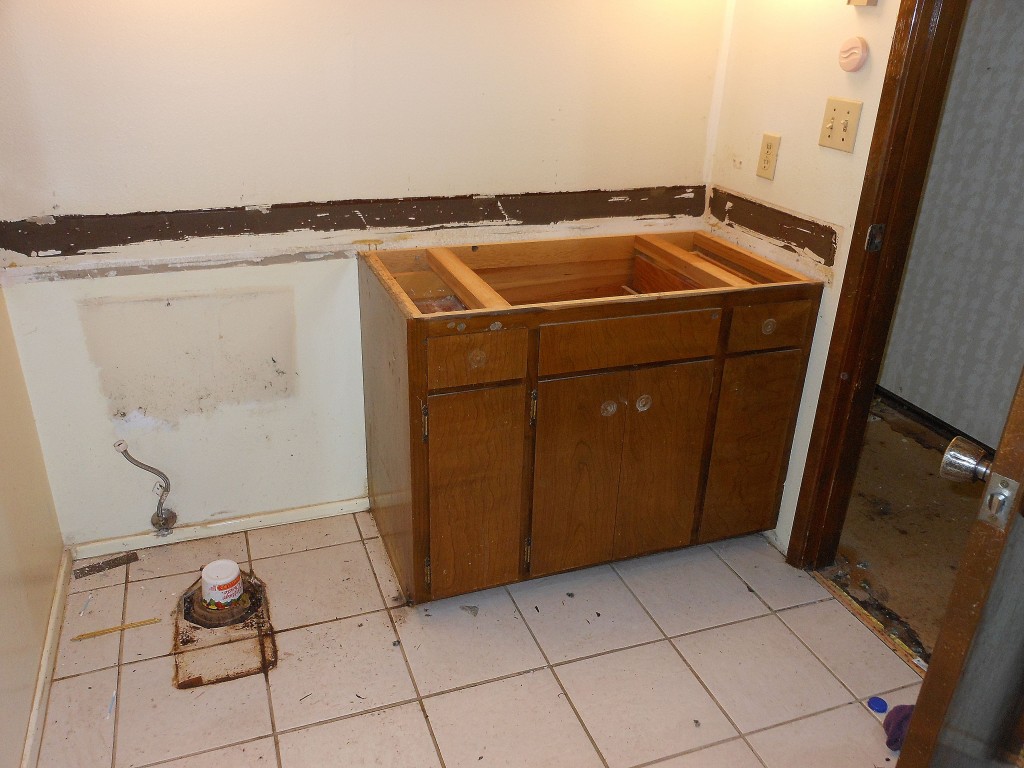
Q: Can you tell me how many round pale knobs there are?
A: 4